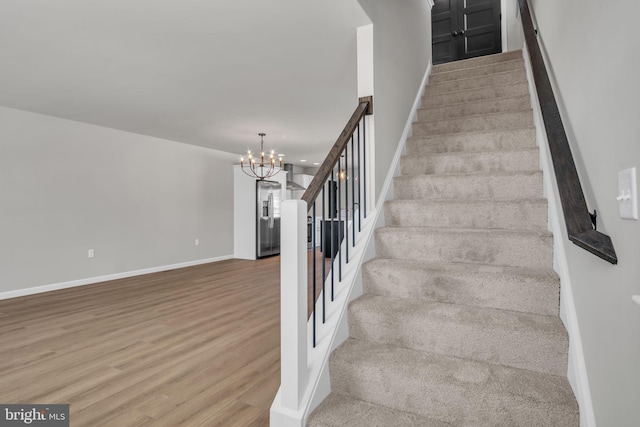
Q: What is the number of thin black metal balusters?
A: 8